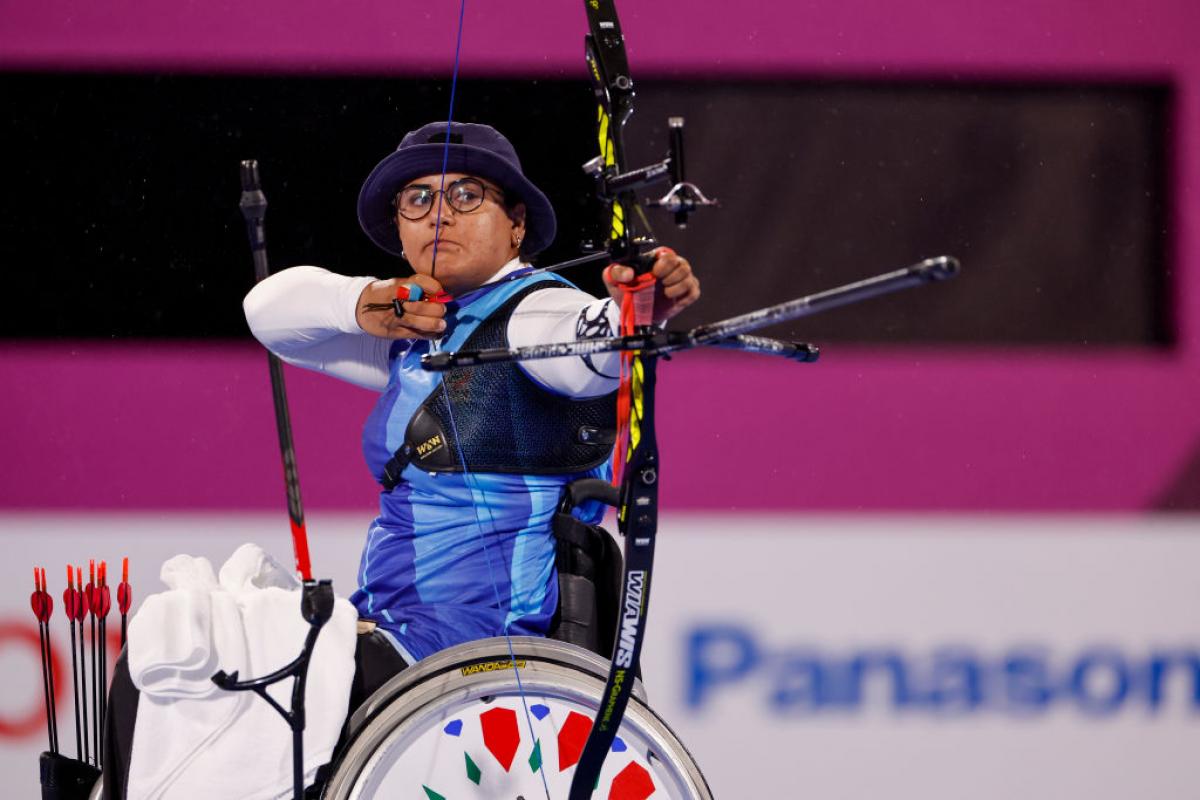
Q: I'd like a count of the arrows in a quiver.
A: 8